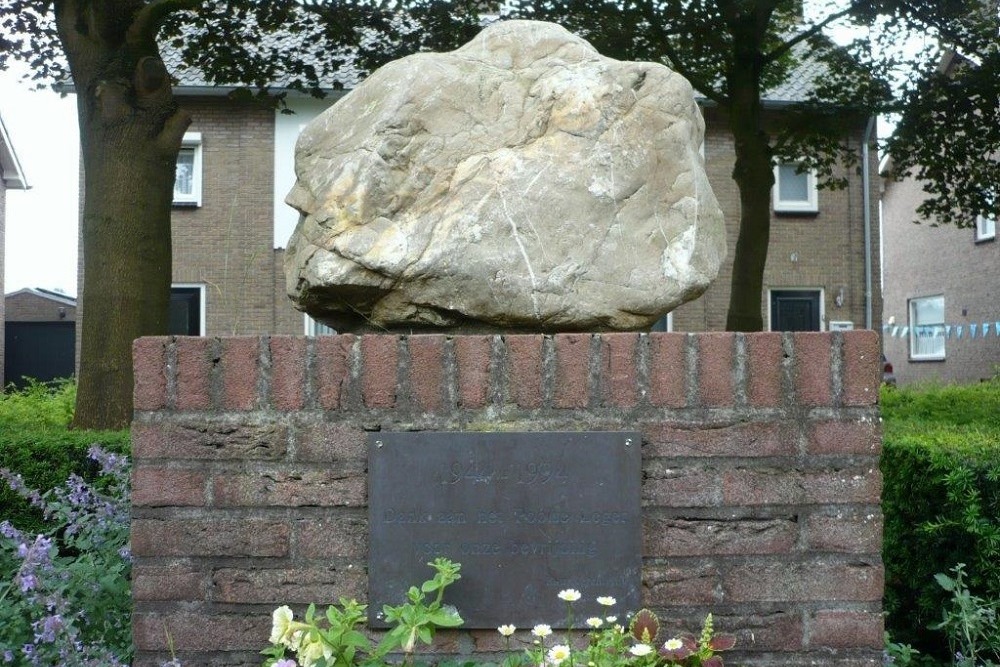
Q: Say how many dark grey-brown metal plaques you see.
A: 1